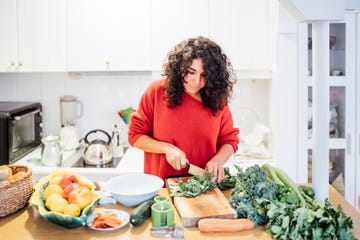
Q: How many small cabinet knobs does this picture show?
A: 3